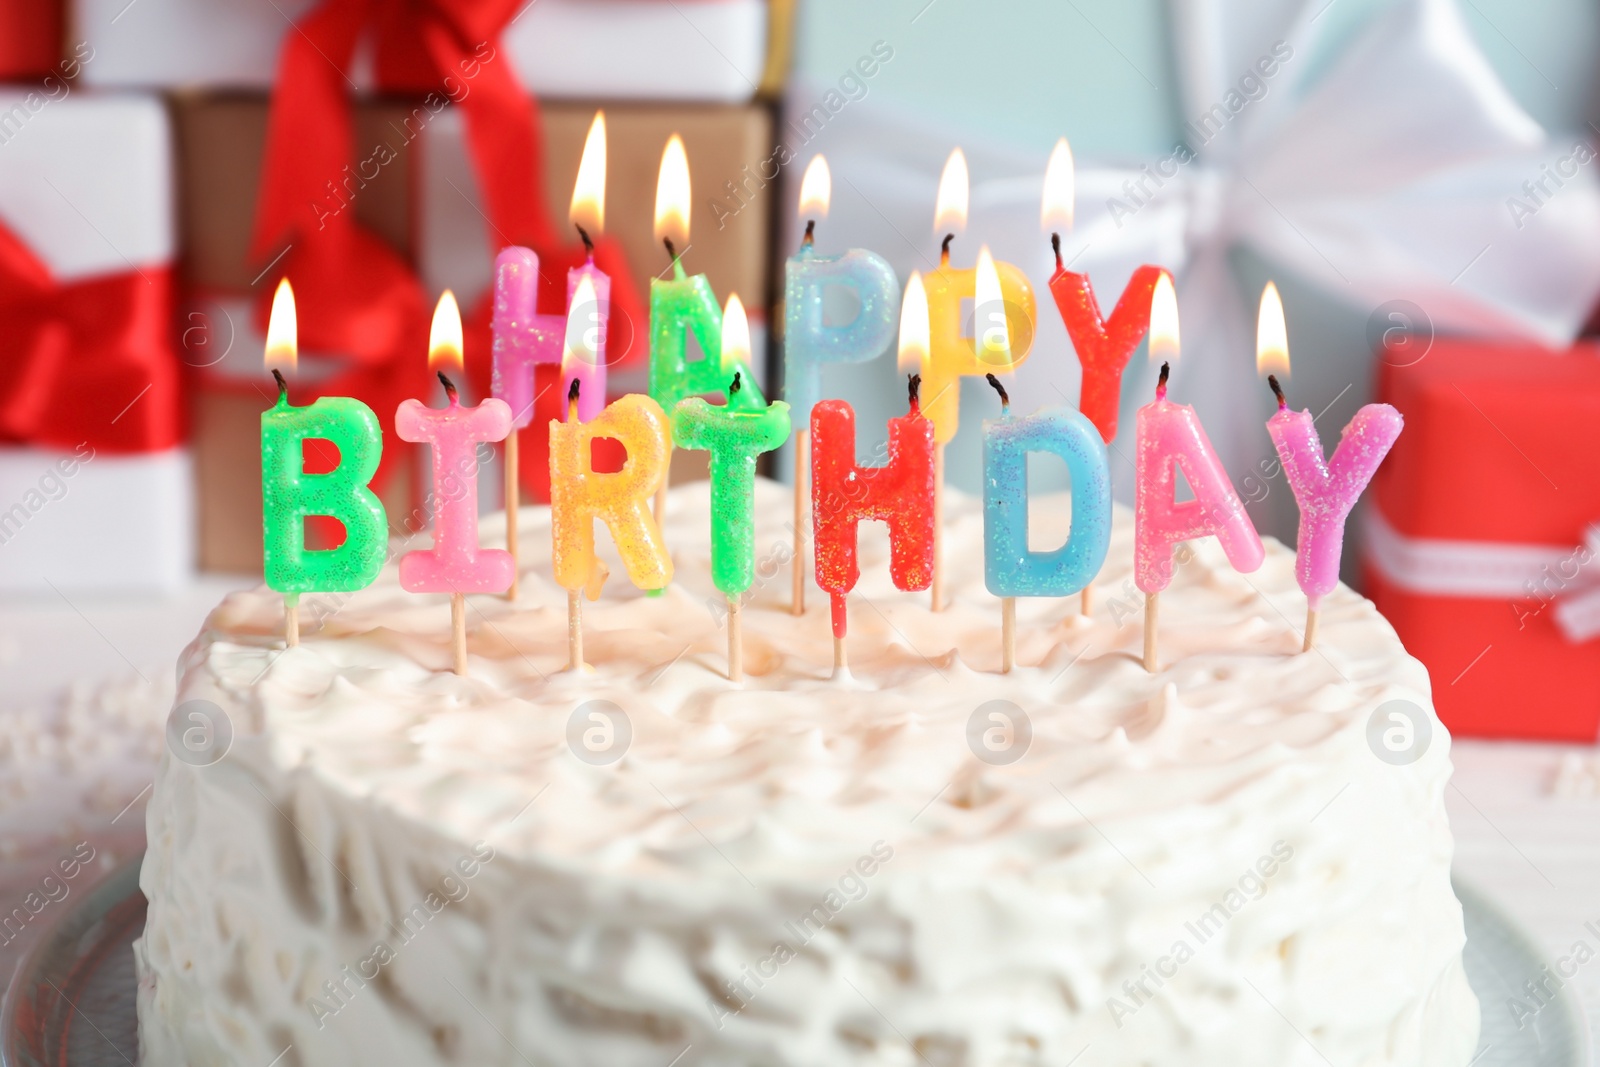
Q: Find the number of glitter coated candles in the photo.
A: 13